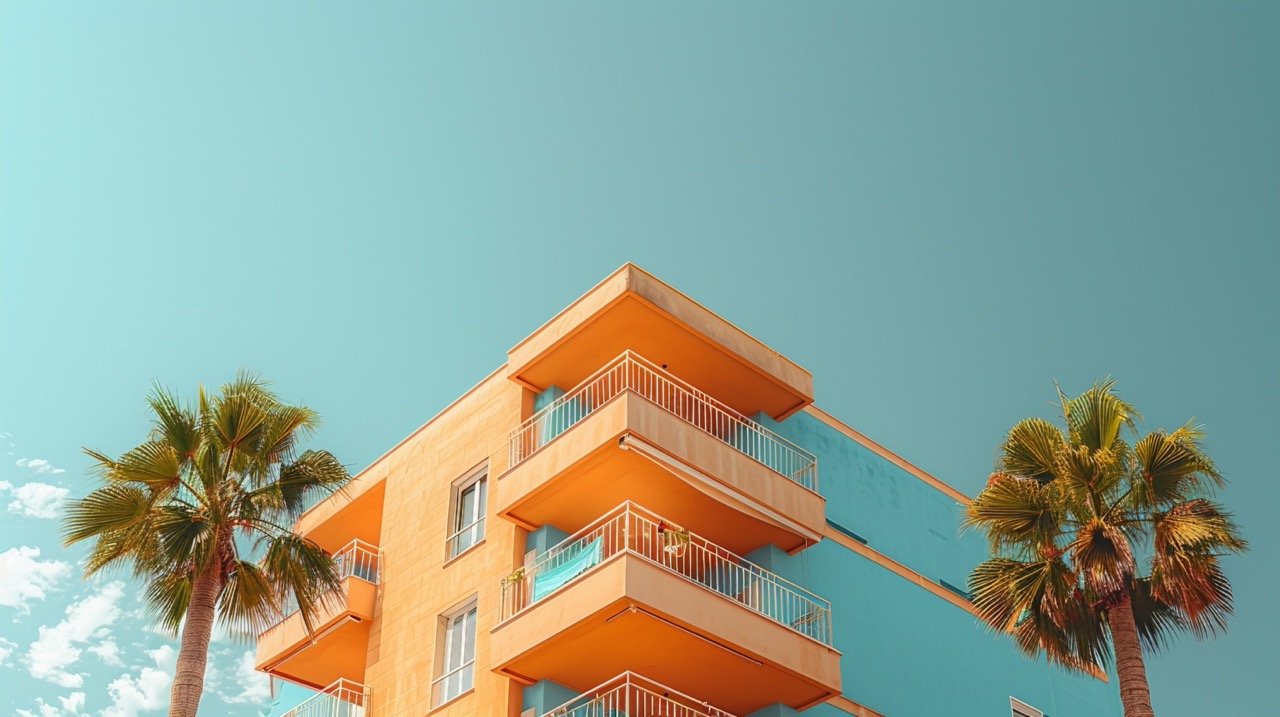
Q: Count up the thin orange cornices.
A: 3